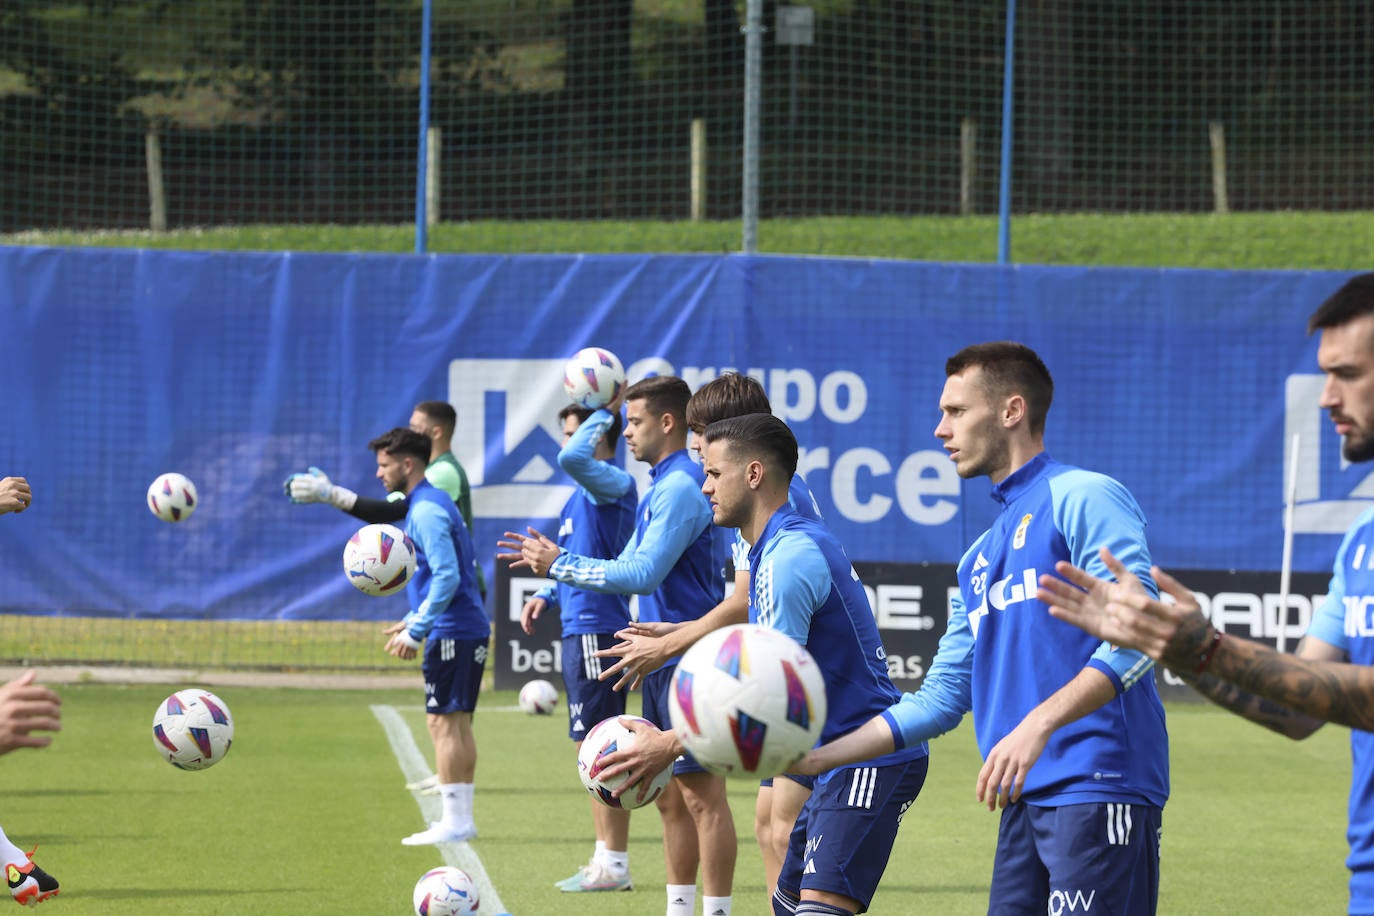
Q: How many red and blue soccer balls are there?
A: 8